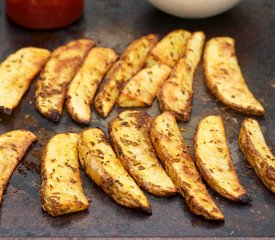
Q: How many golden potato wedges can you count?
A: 15